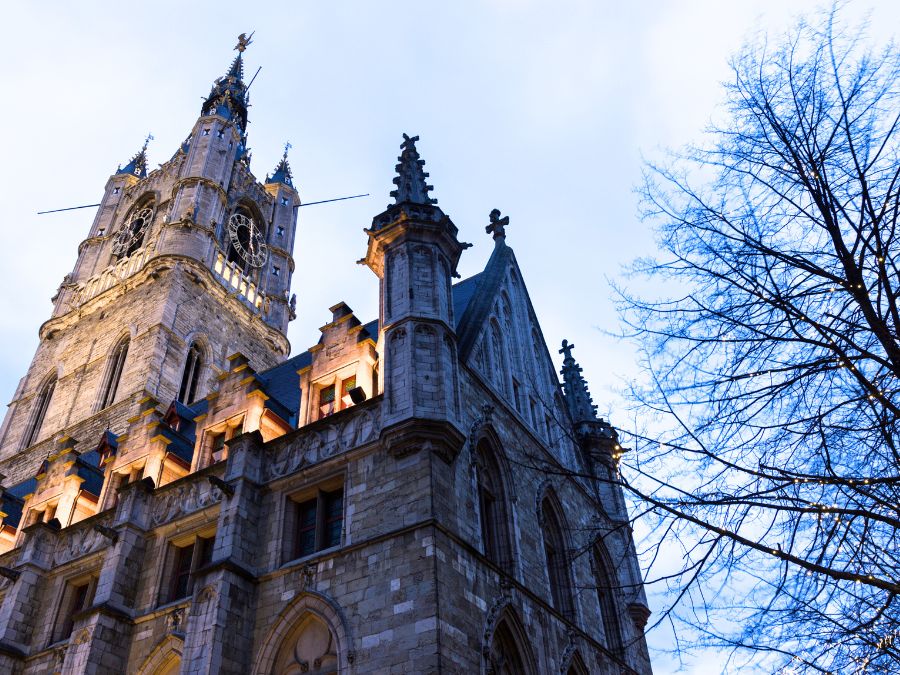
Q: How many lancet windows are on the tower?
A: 3